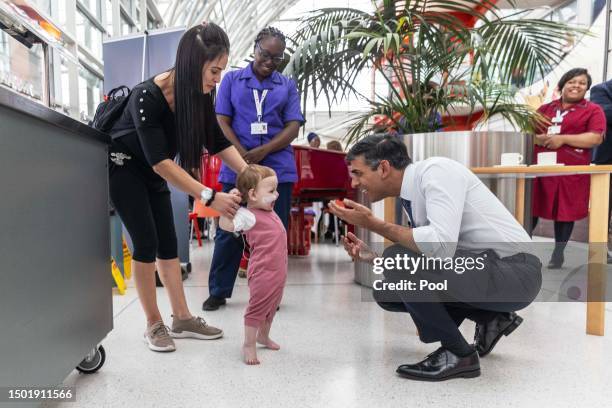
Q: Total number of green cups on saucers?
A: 0